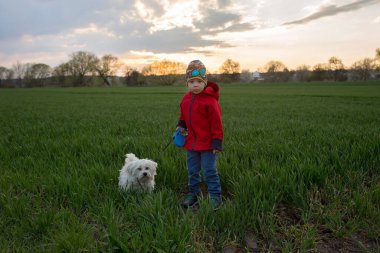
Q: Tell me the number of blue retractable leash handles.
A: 1